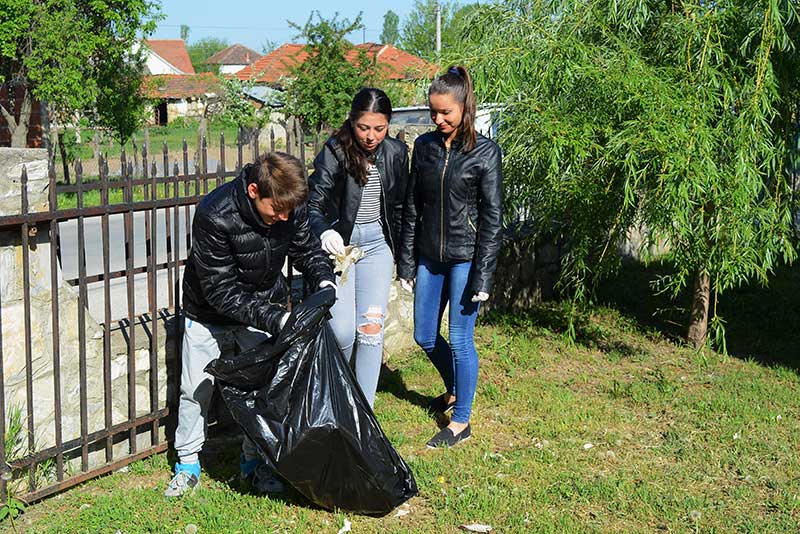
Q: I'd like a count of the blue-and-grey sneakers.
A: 2